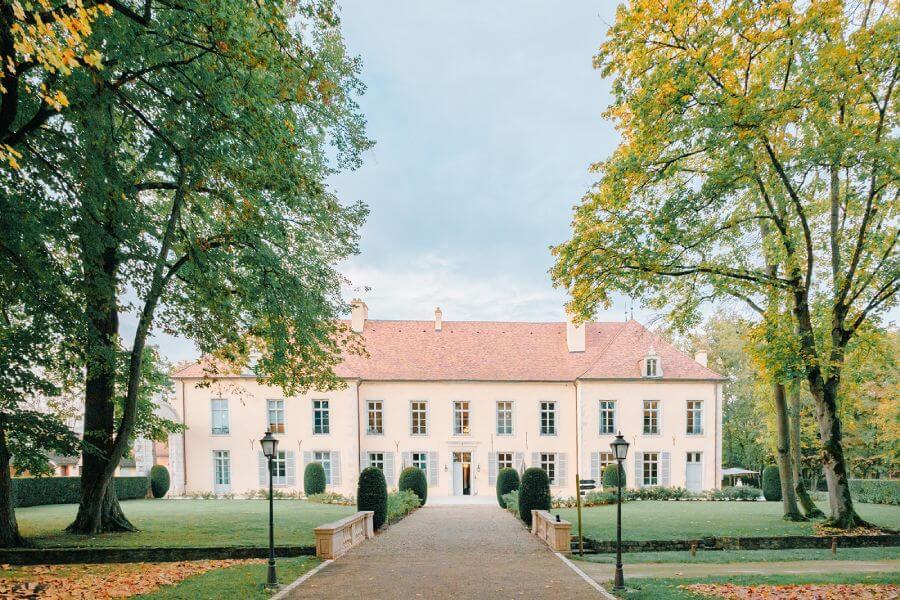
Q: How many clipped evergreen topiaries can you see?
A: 8